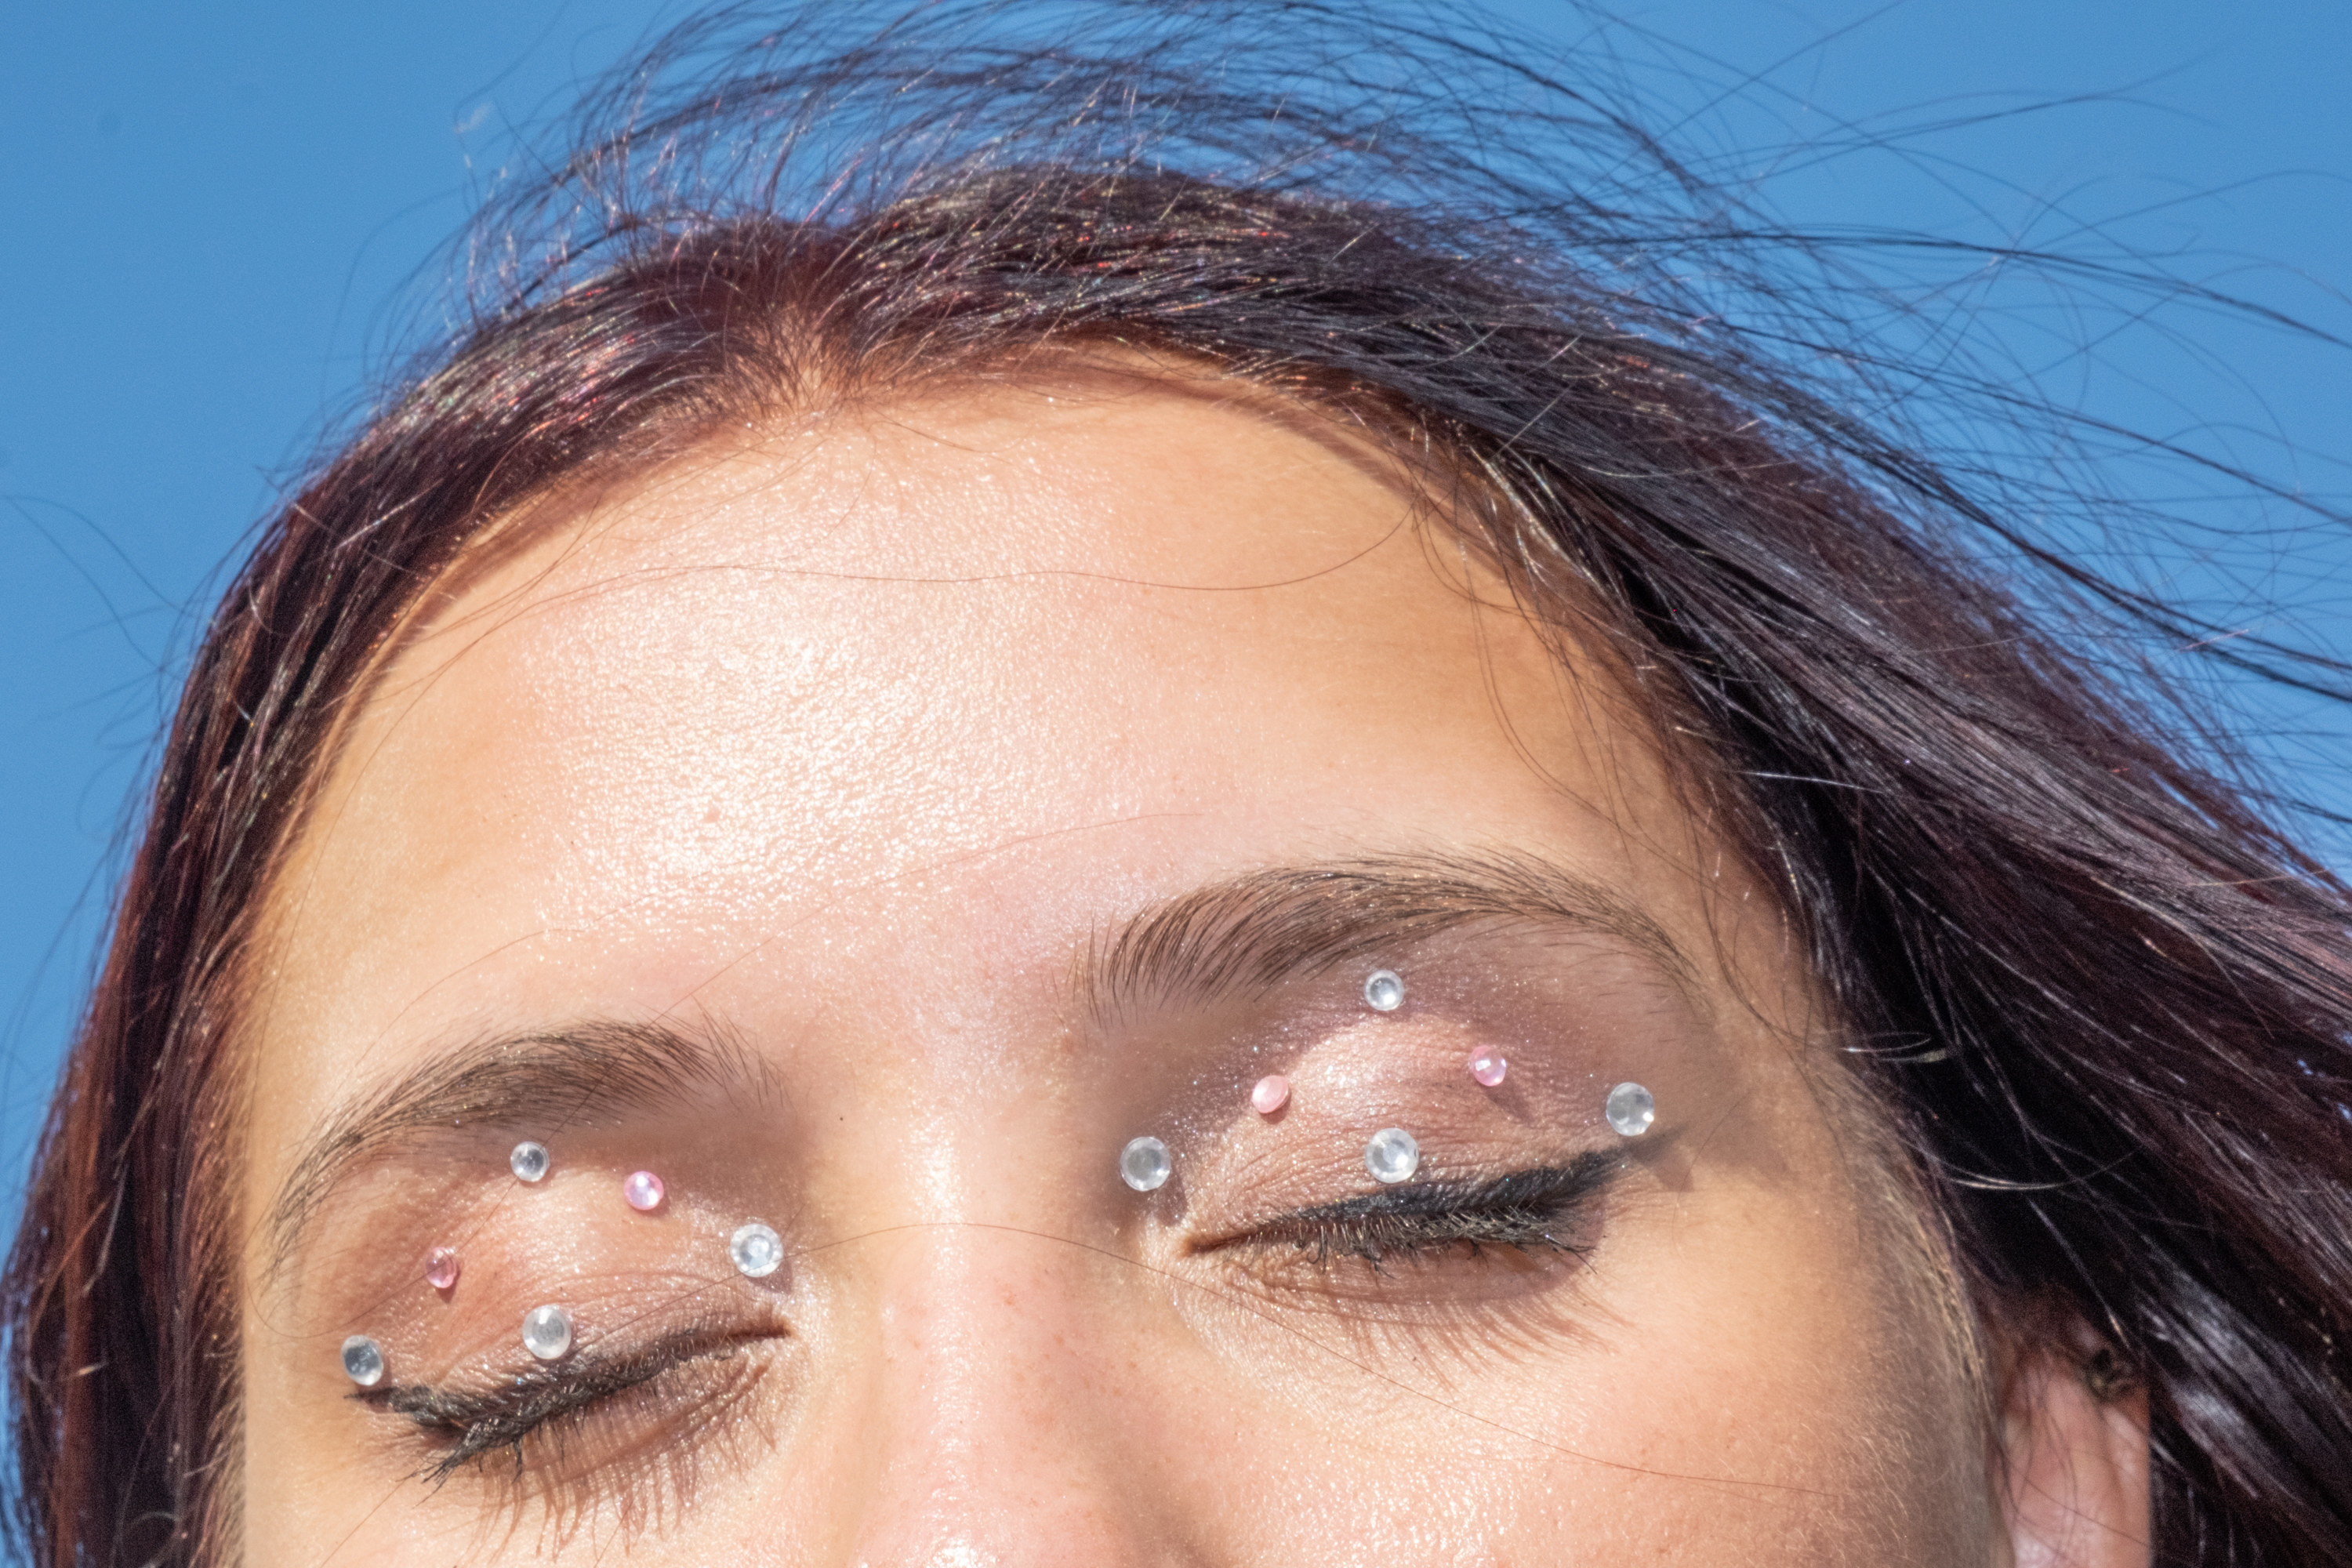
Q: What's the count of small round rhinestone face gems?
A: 12